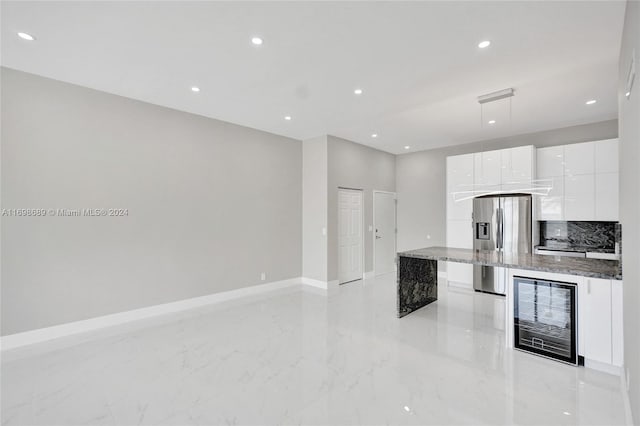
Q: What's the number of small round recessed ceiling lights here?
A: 10